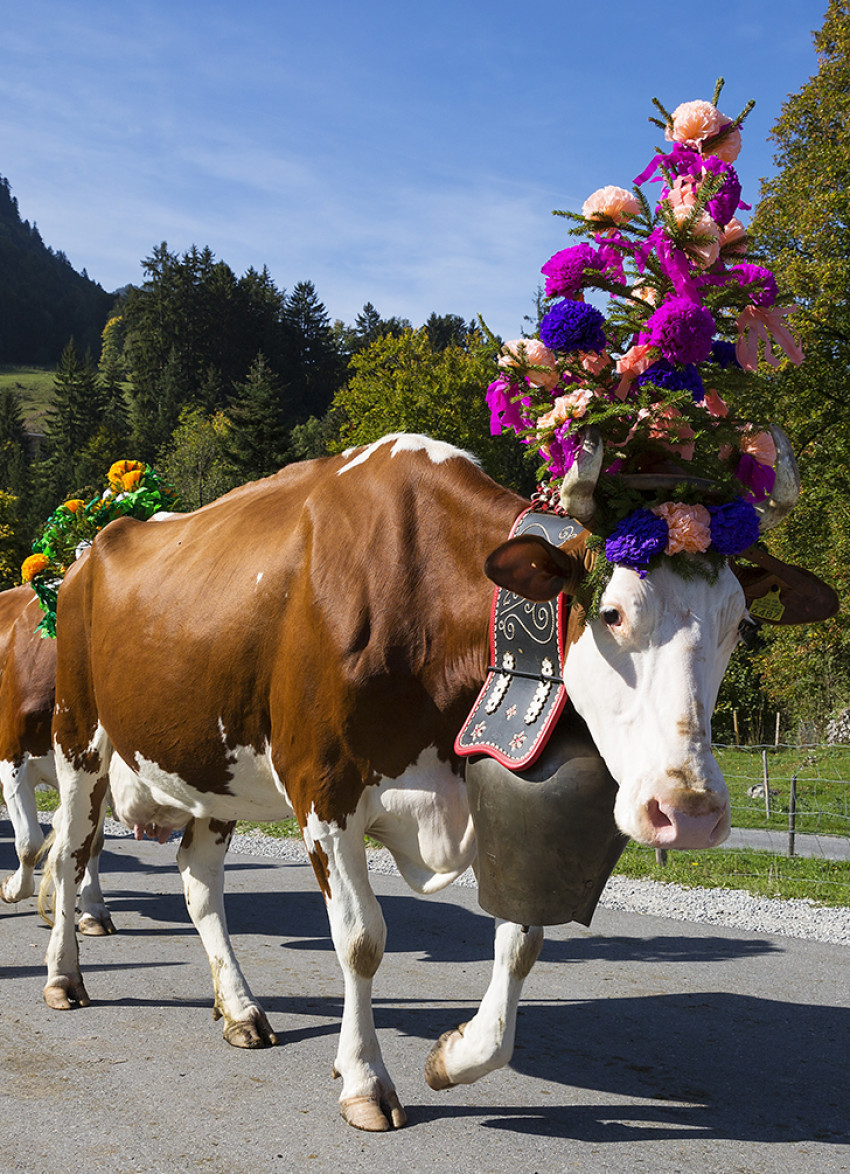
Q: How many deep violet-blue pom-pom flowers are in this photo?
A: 5